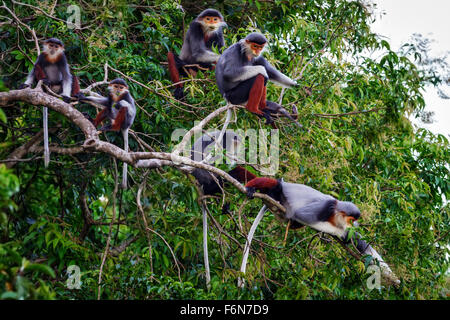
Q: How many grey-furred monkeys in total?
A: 6